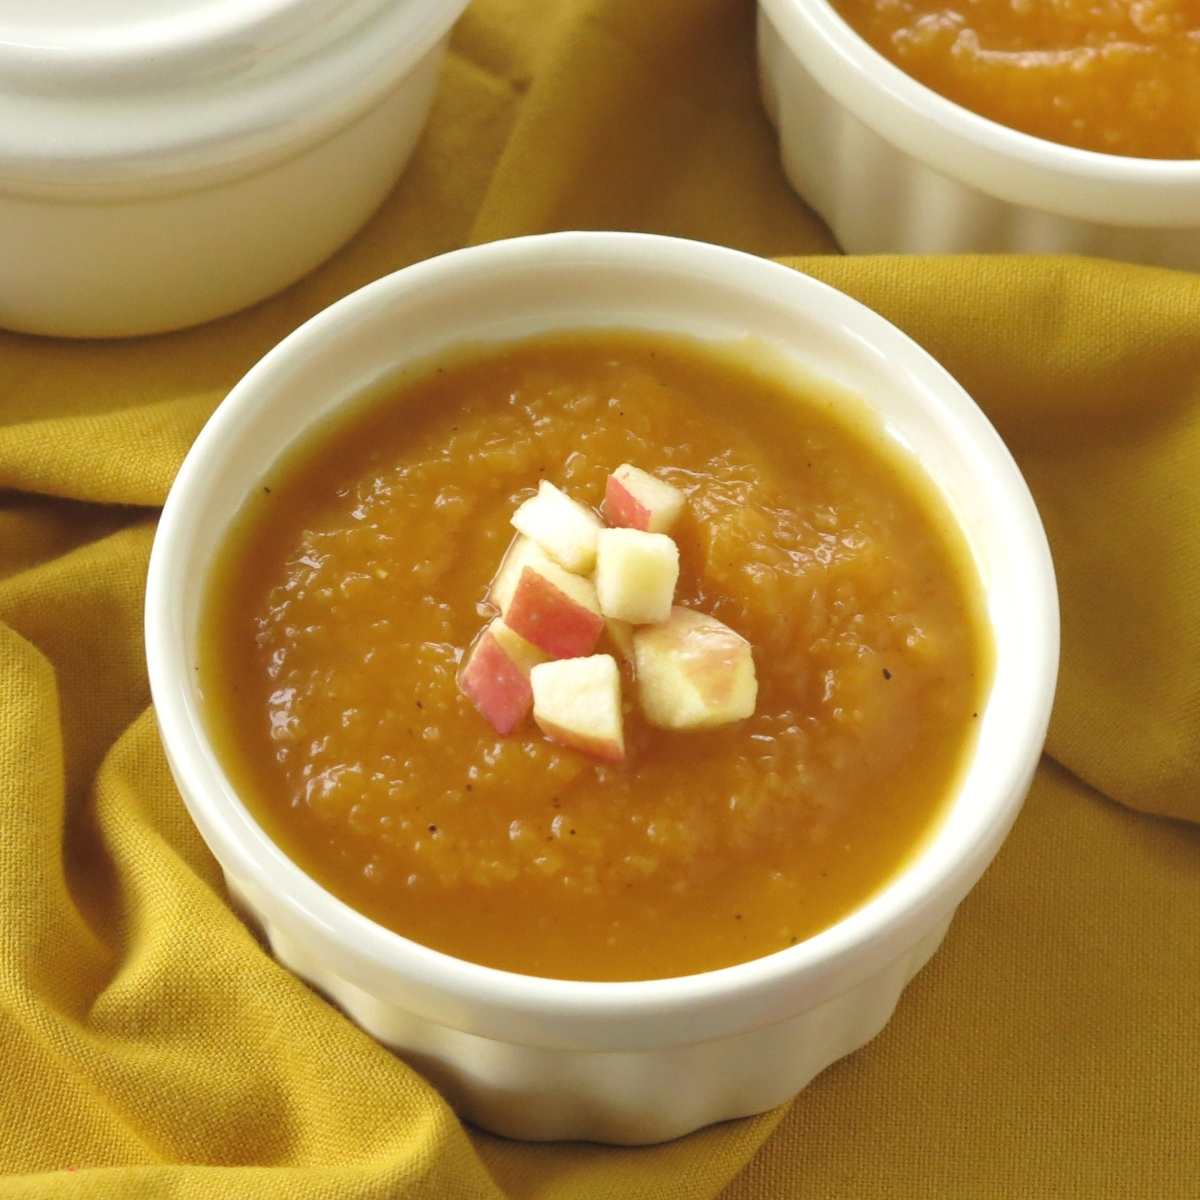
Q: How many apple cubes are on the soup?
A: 7